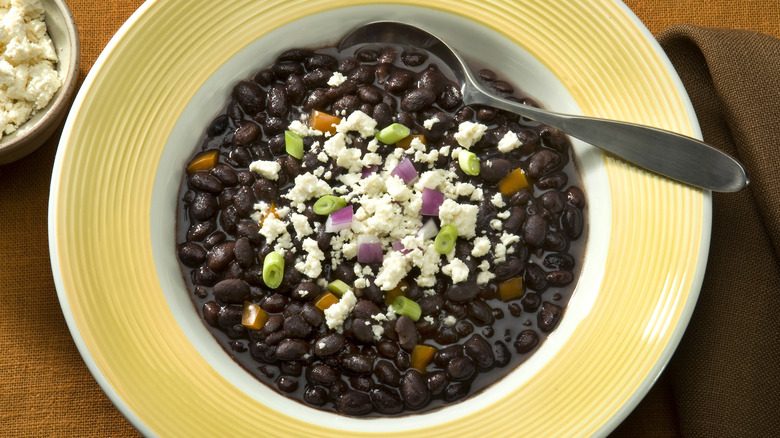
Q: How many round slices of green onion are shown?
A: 8